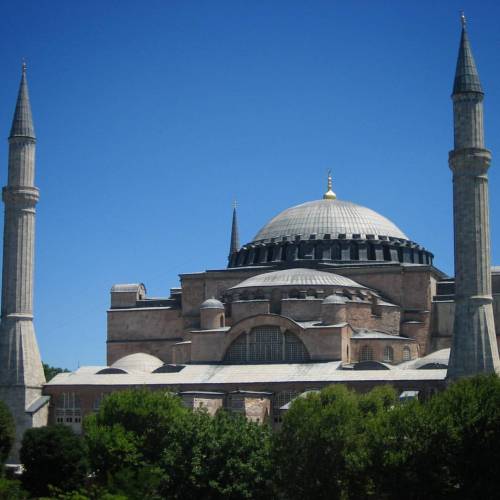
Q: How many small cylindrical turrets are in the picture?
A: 2